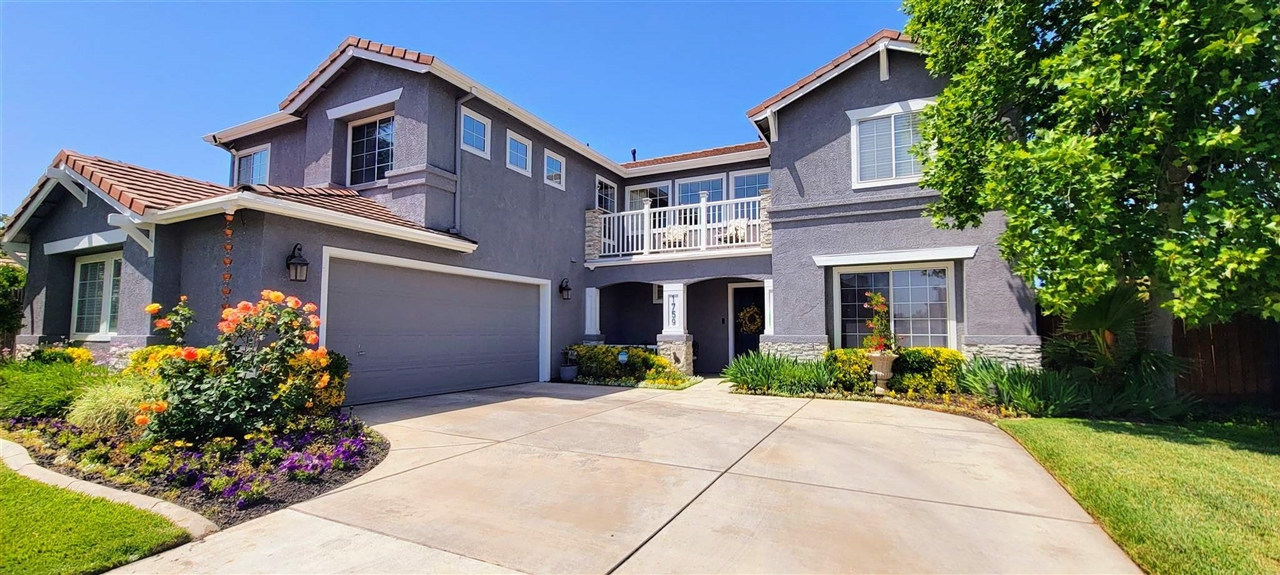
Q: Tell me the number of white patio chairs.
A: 2